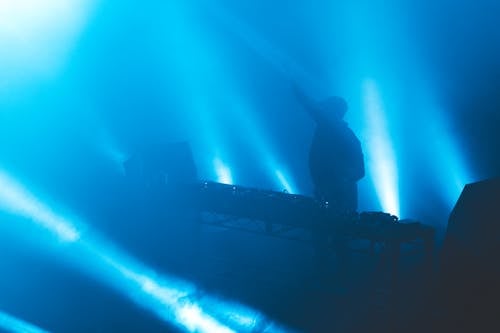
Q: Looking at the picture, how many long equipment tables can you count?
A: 1